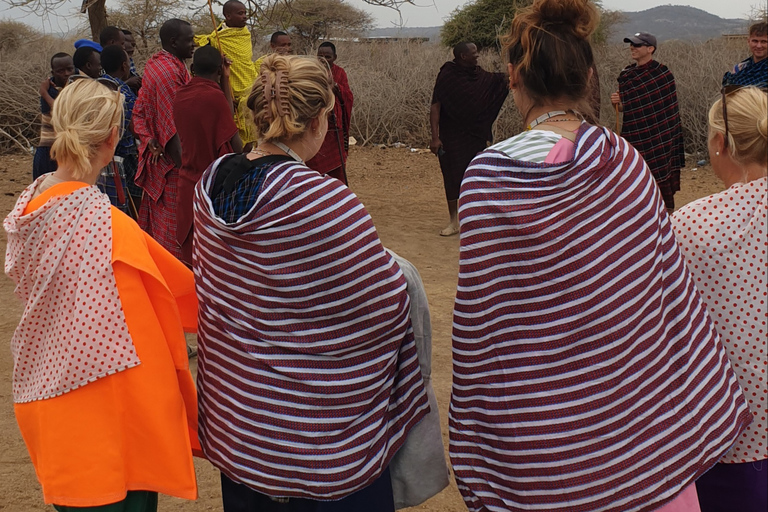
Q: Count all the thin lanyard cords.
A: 2